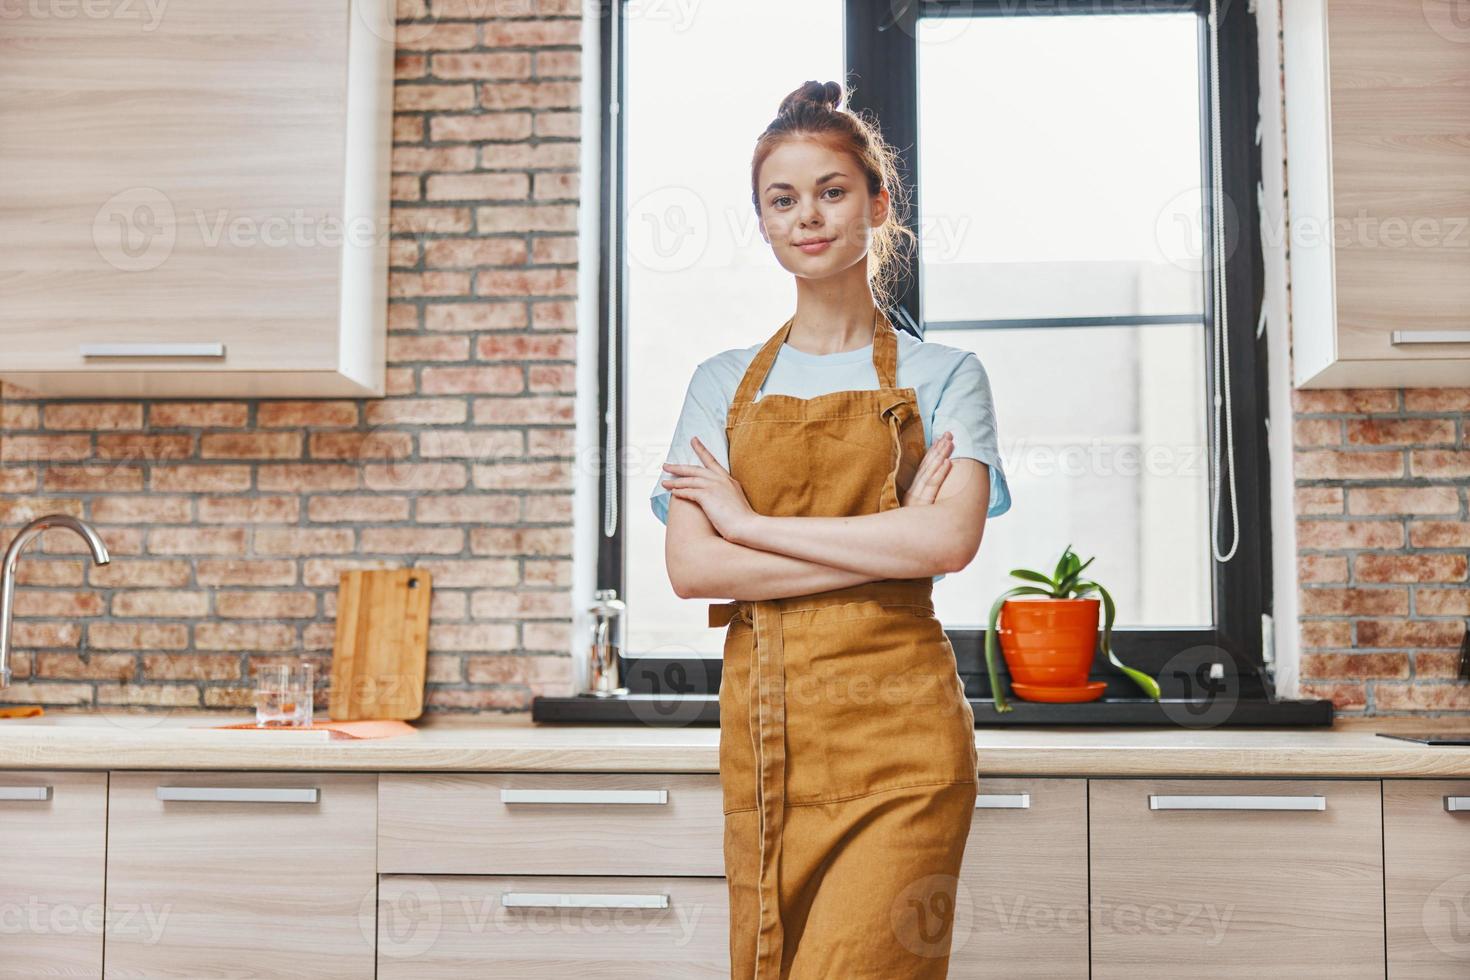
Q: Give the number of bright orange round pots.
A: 1